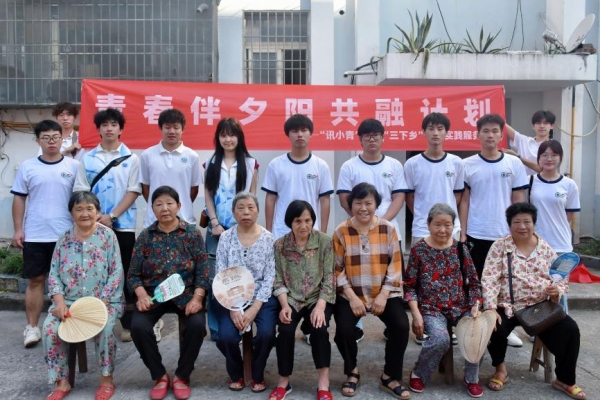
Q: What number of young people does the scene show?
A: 11